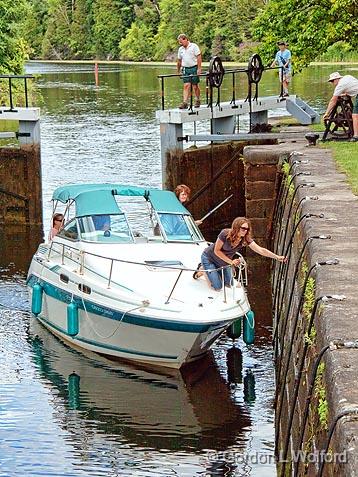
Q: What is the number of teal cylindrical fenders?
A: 4